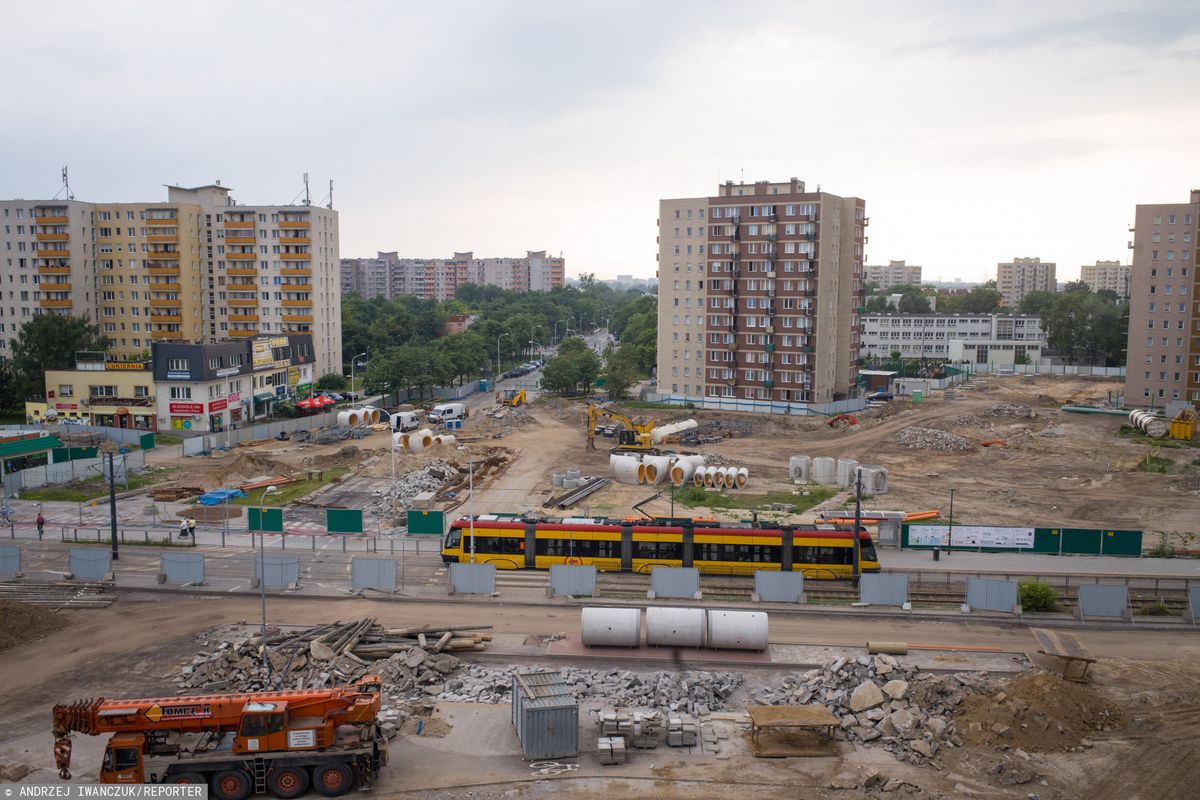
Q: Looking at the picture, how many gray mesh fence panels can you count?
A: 13